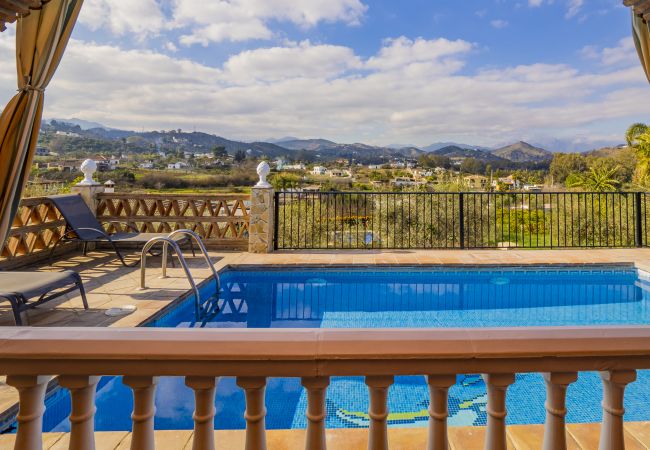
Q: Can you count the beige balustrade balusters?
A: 11